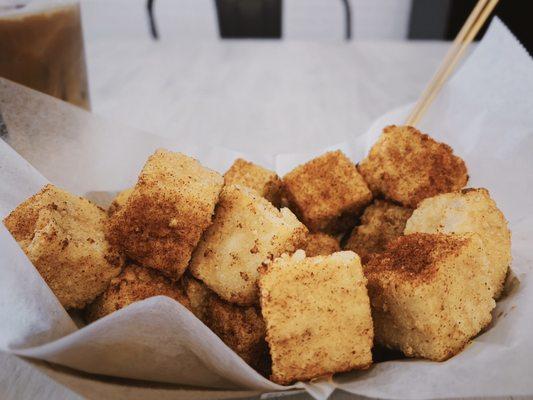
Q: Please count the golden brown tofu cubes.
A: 14